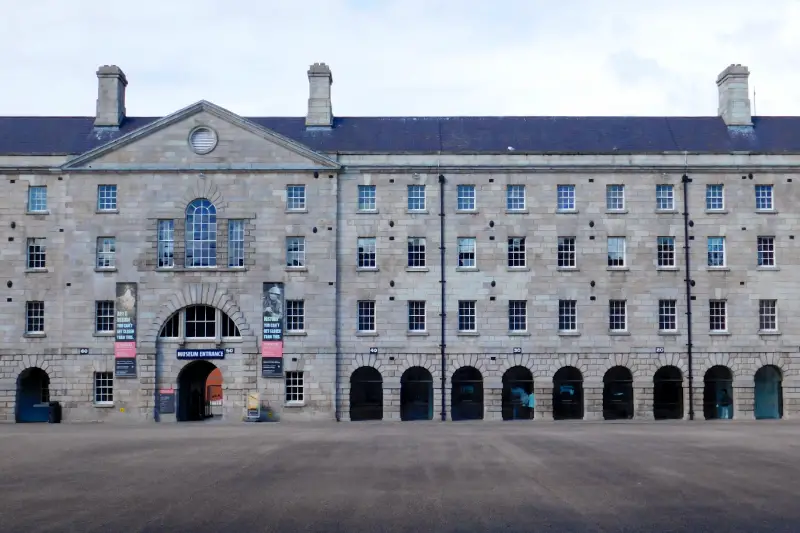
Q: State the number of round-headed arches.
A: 13